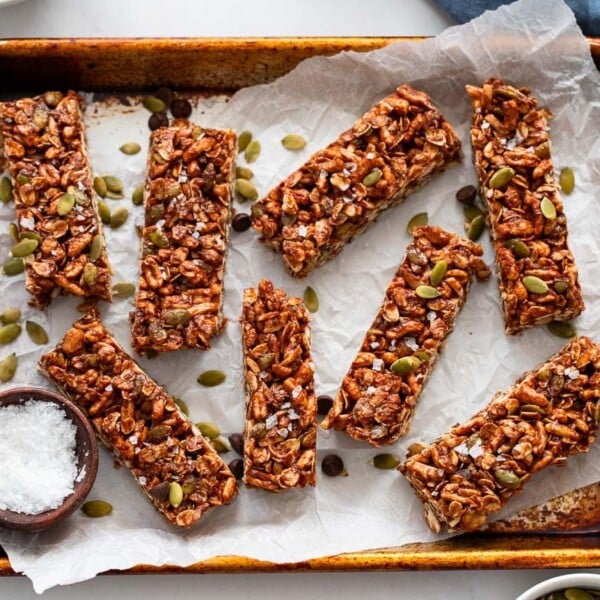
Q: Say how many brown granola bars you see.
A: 8